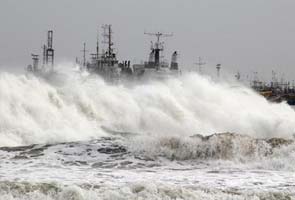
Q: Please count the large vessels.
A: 2